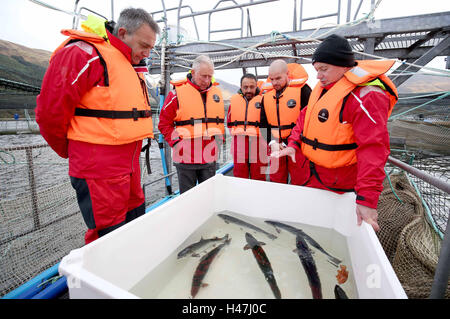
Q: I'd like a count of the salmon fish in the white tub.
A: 7